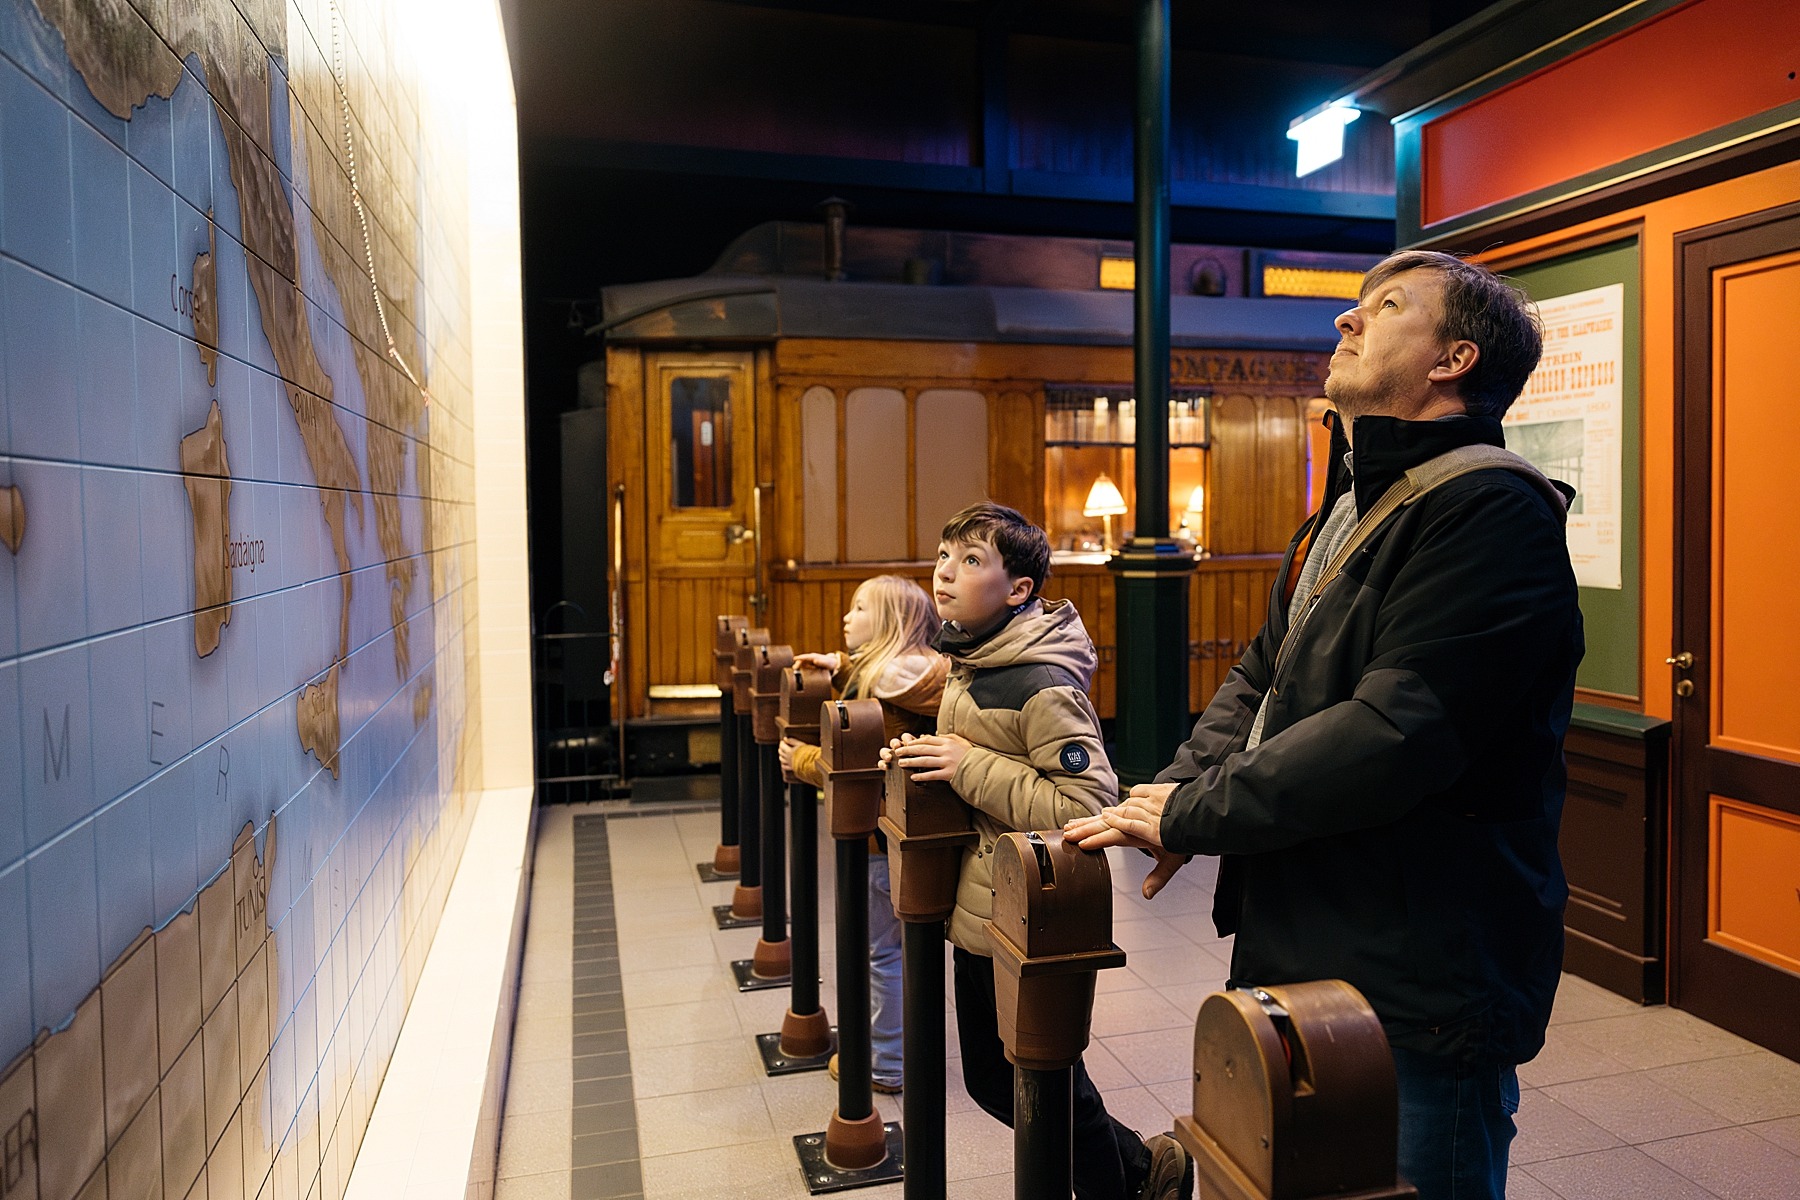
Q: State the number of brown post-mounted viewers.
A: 8